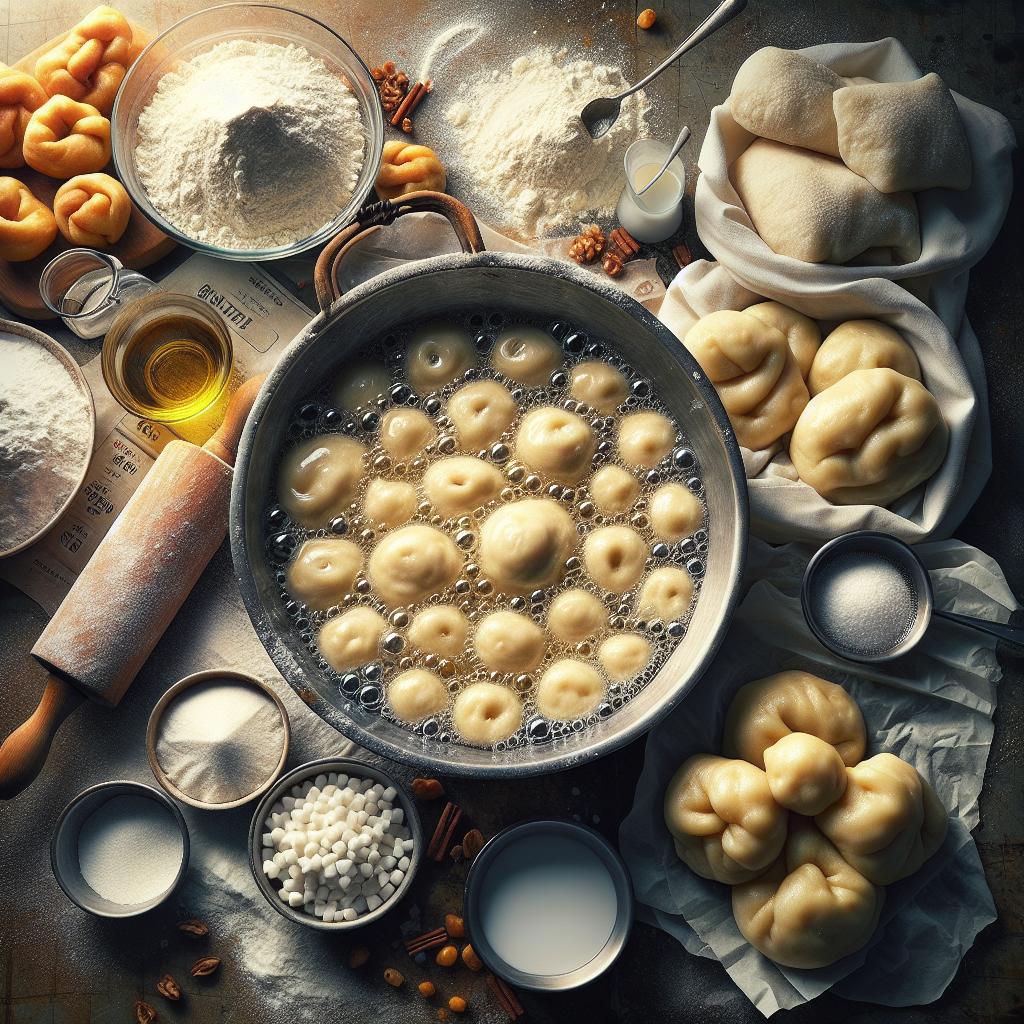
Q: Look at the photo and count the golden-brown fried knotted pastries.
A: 6